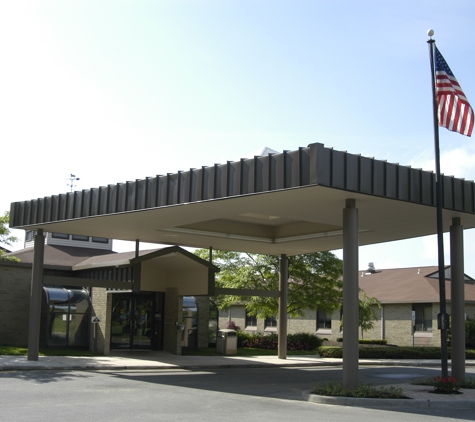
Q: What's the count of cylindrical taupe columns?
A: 4